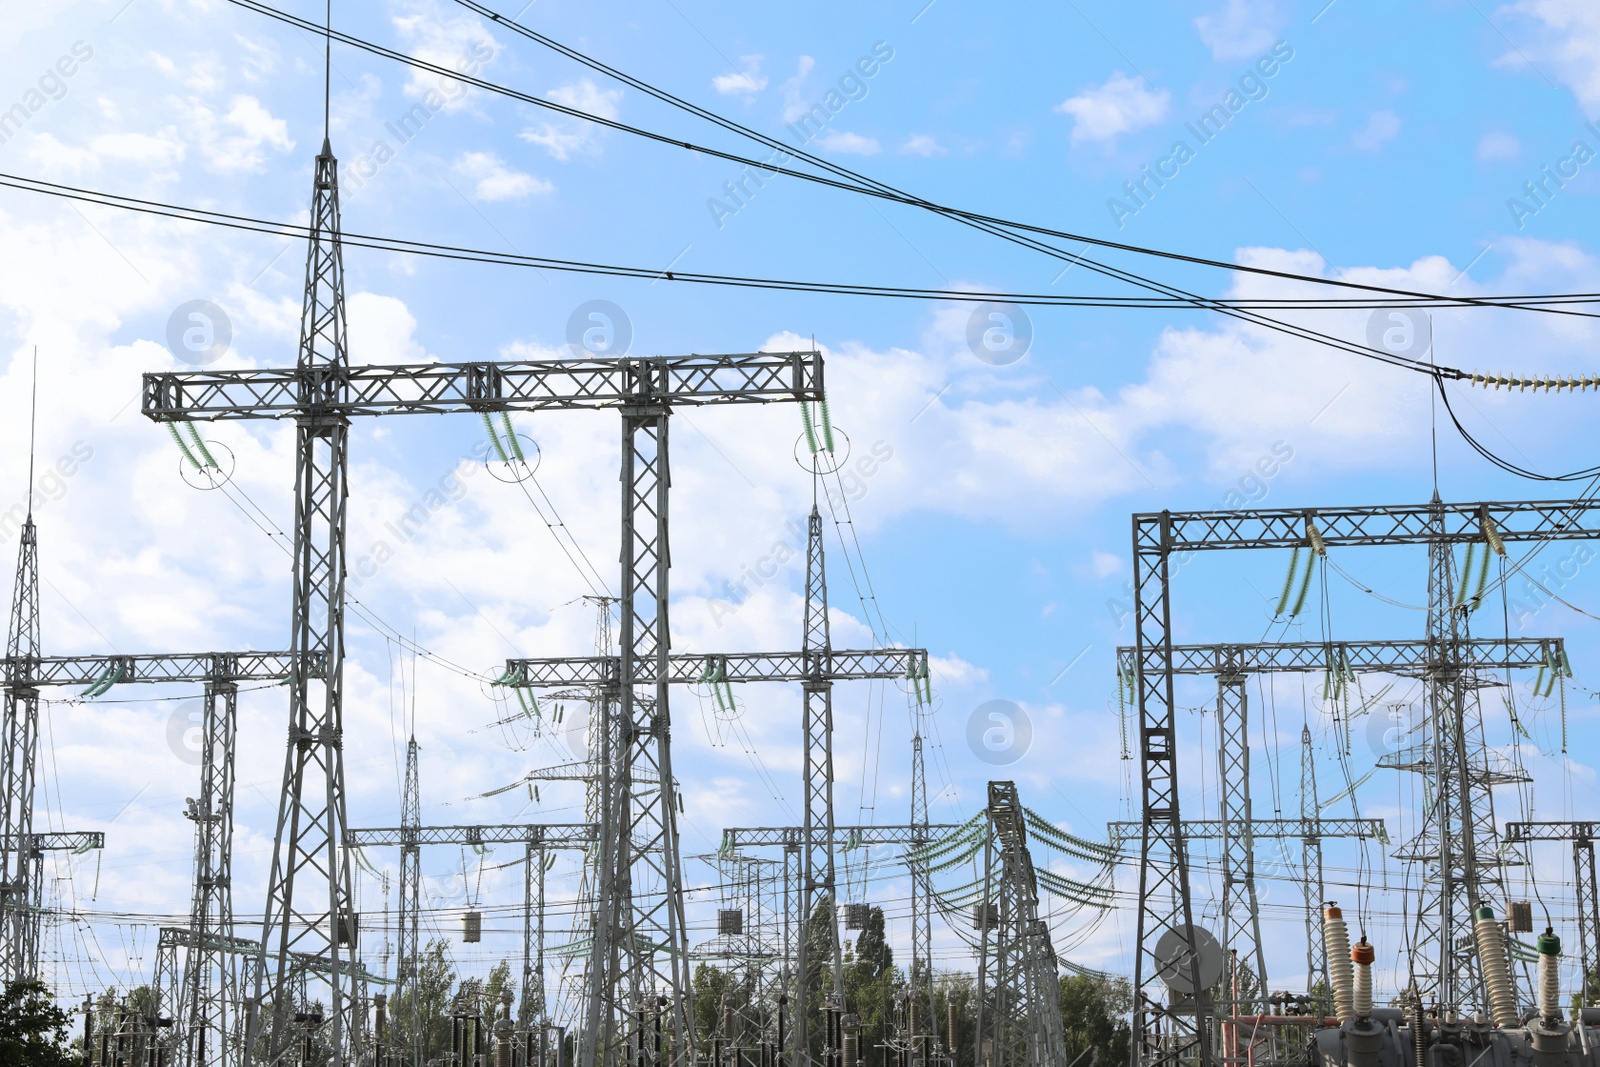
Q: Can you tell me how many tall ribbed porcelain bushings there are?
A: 4